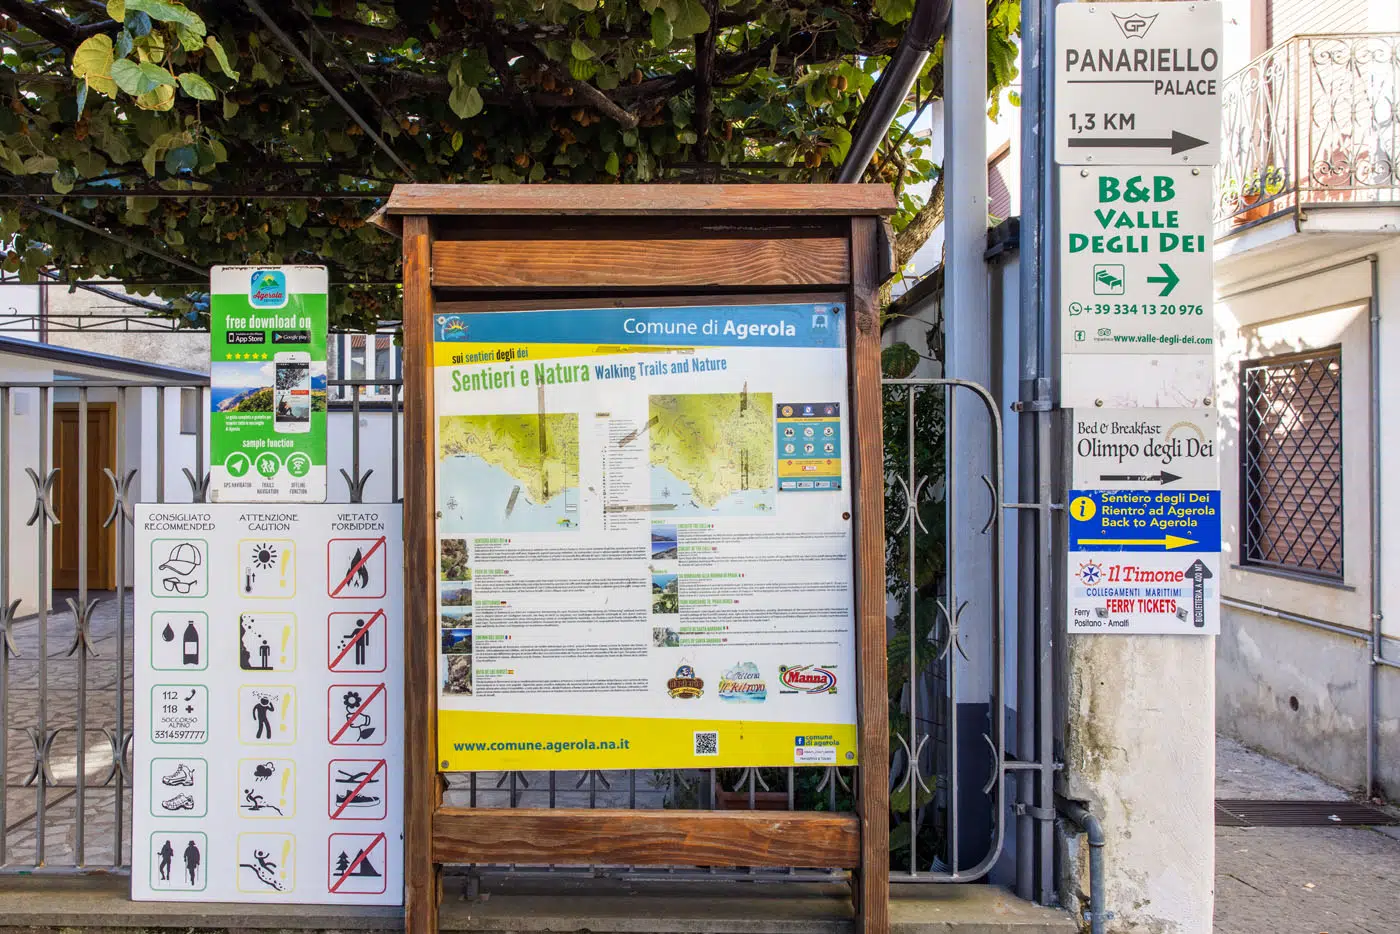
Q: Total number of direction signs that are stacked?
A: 5